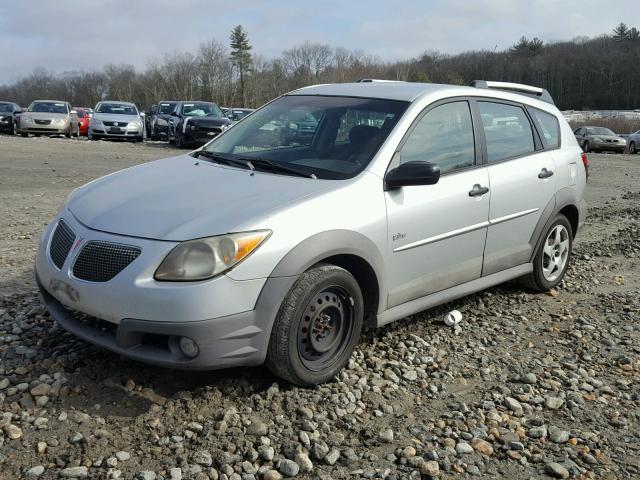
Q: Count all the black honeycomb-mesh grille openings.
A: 2